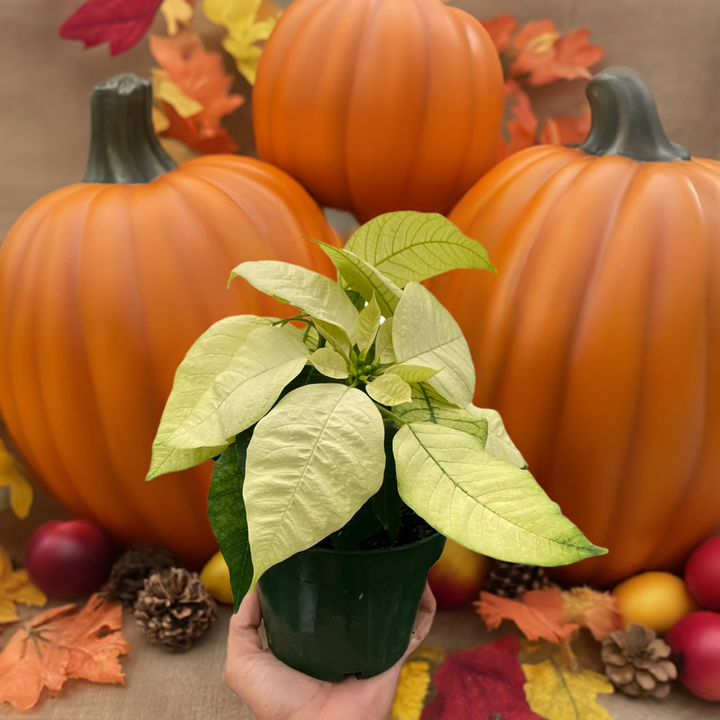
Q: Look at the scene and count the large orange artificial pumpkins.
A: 3